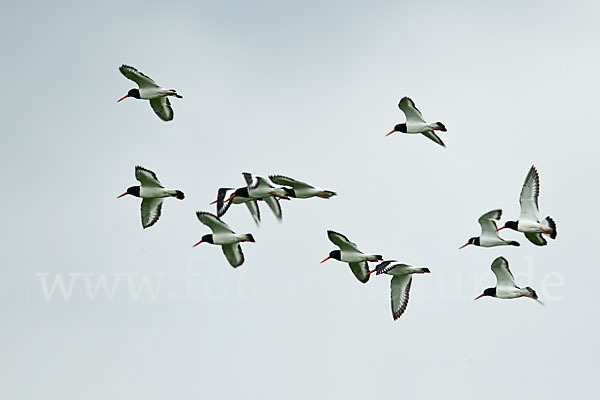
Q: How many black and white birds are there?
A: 12